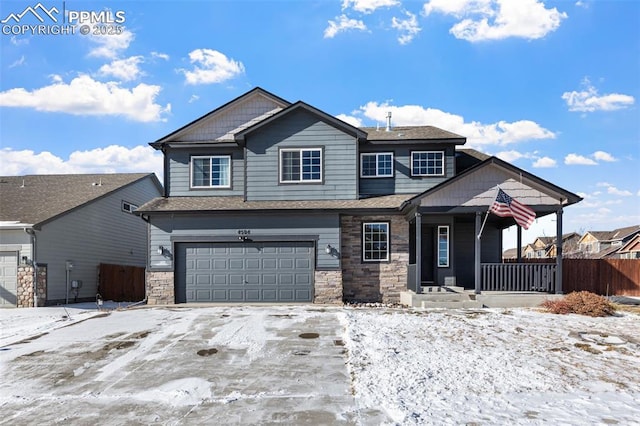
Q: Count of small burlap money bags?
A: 0